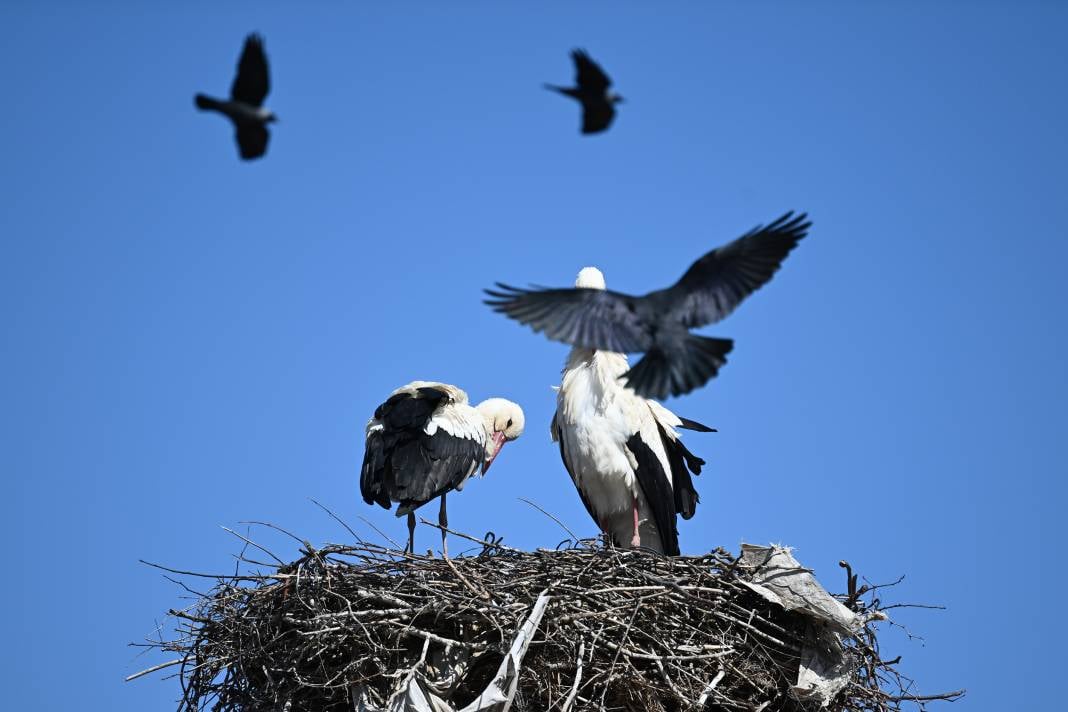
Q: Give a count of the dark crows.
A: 3